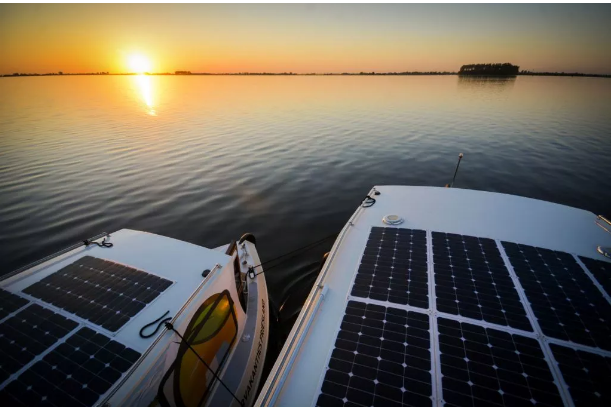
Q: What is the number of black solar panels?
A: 11